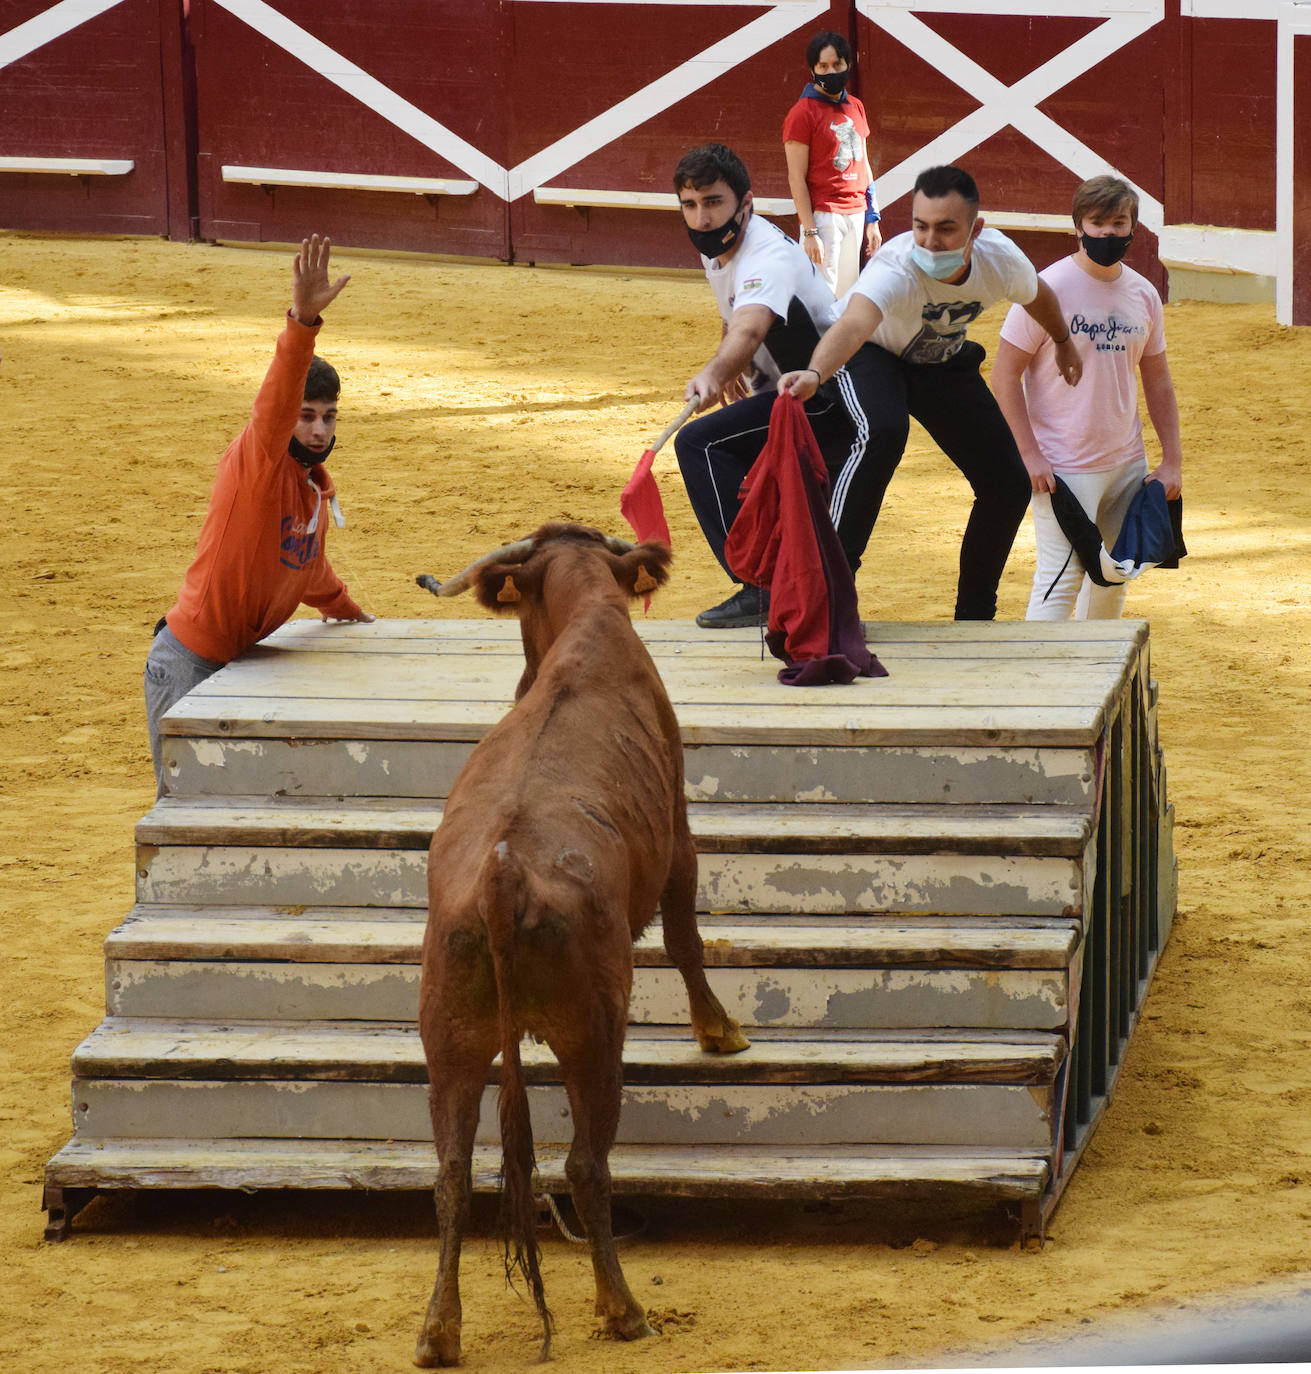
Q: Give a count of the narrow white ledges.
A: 4